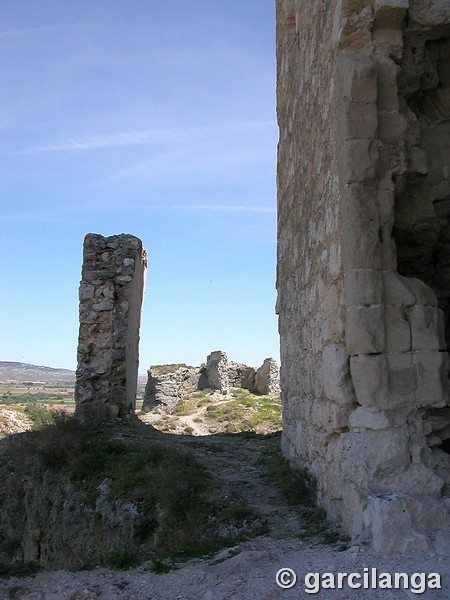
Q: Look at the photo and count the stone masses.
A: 3